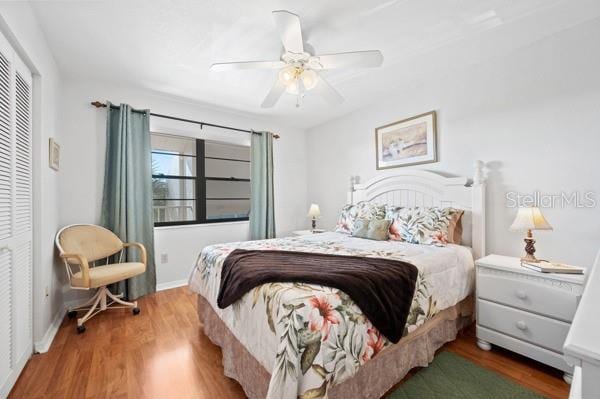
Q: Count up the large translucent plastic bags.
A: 0